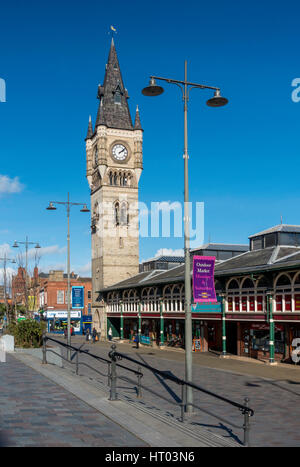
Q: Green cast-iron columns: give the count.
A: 5